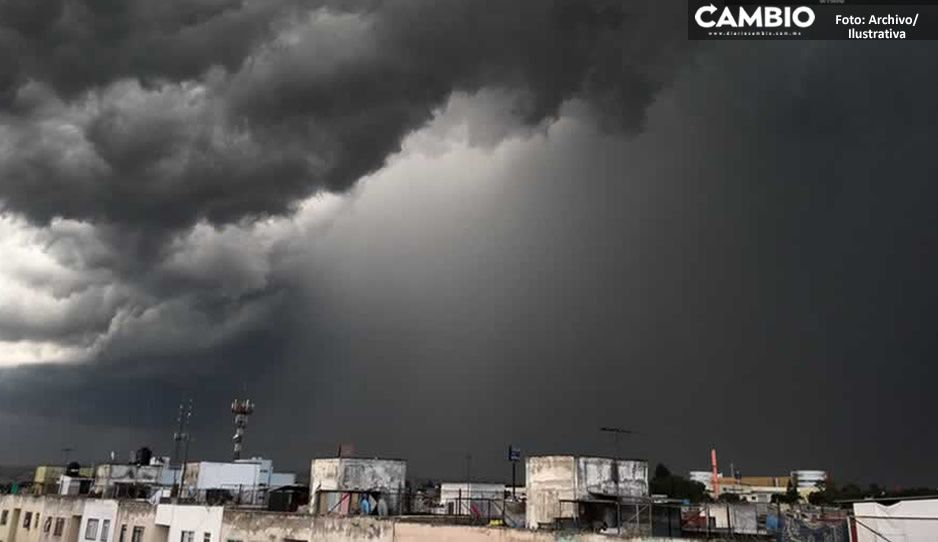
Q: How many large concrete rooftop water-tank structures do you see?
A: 2